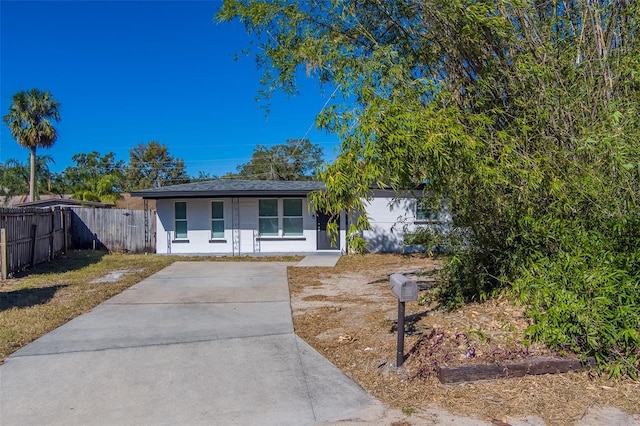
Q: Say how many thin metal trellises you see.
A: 2